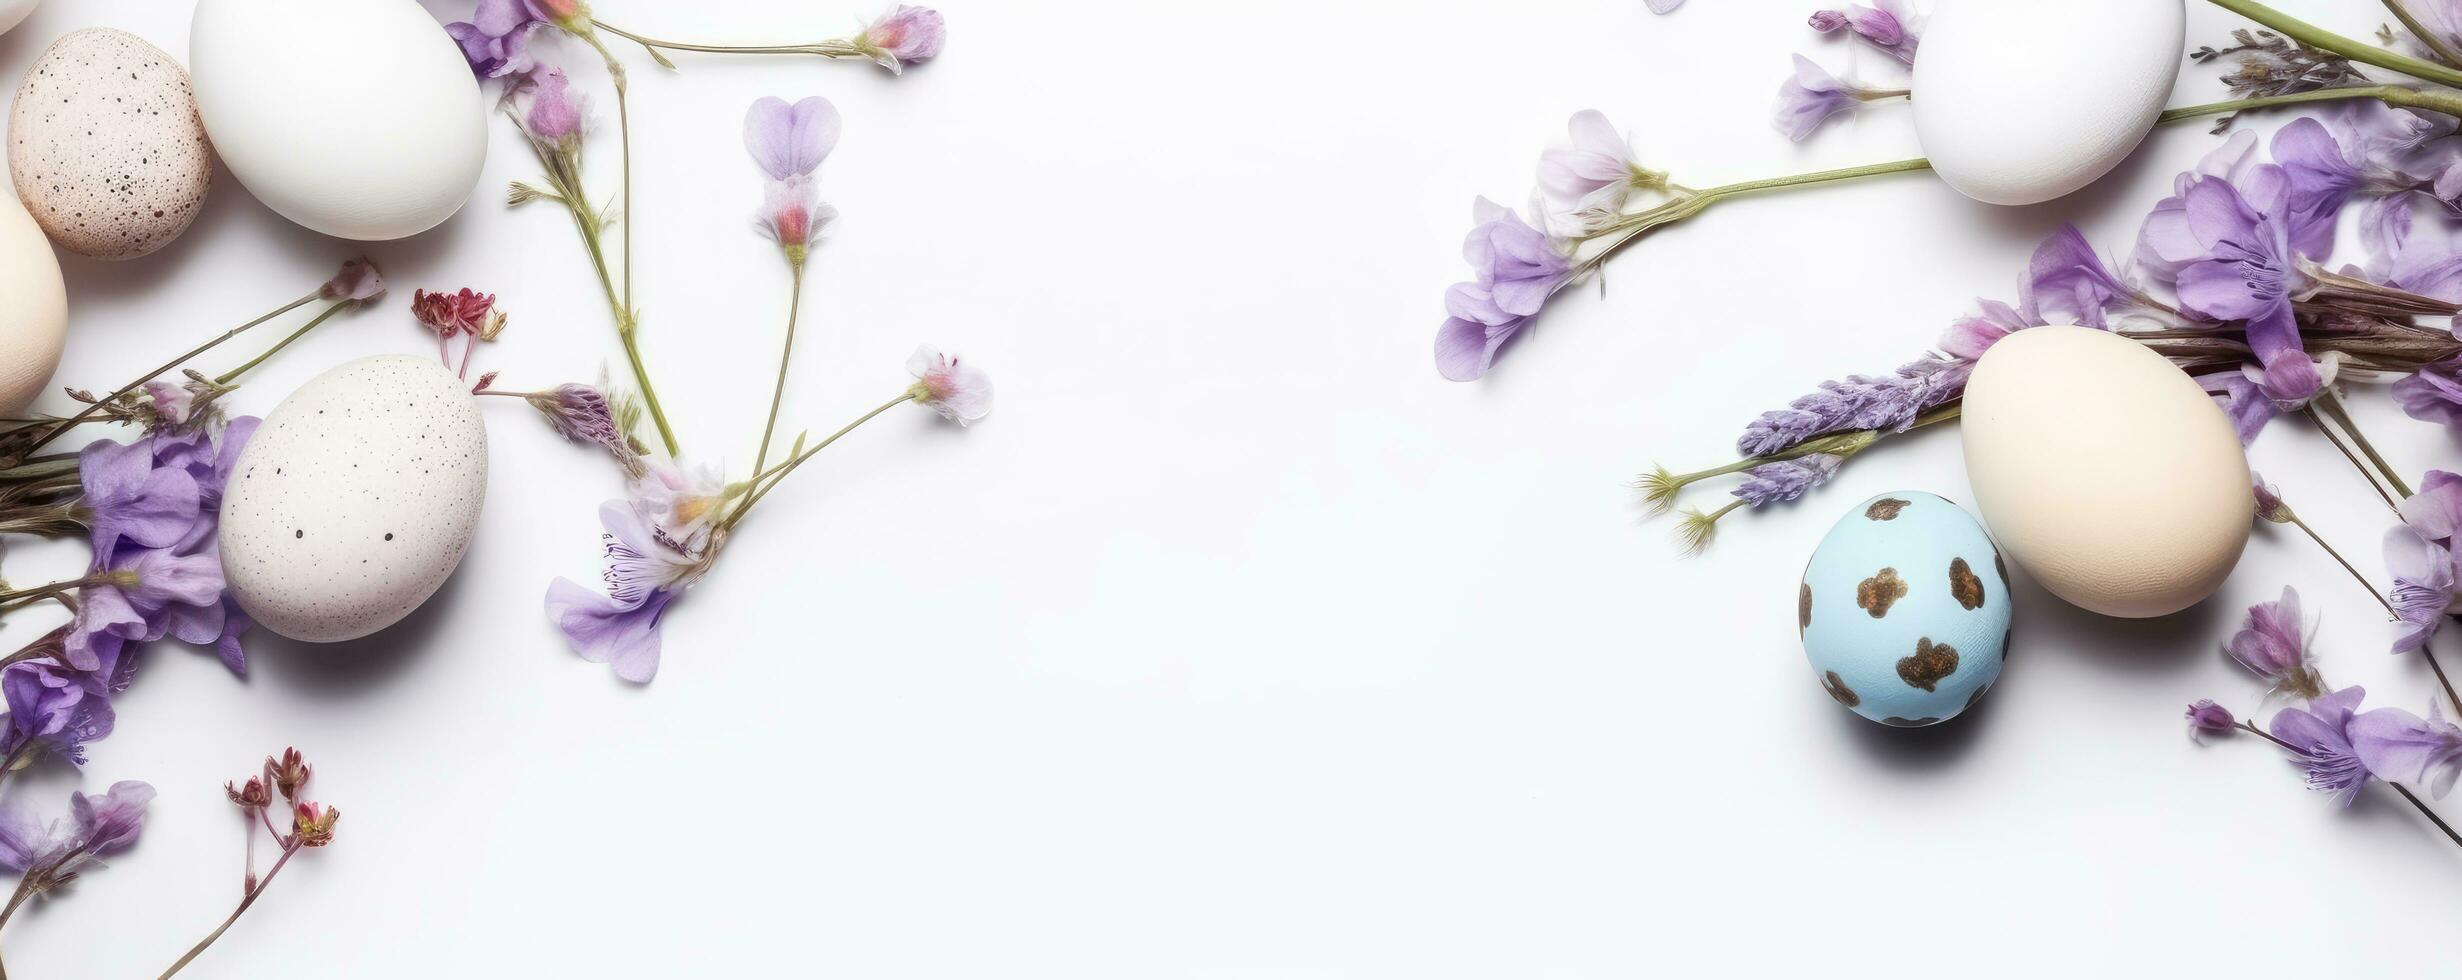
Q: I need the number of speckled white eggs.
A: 2